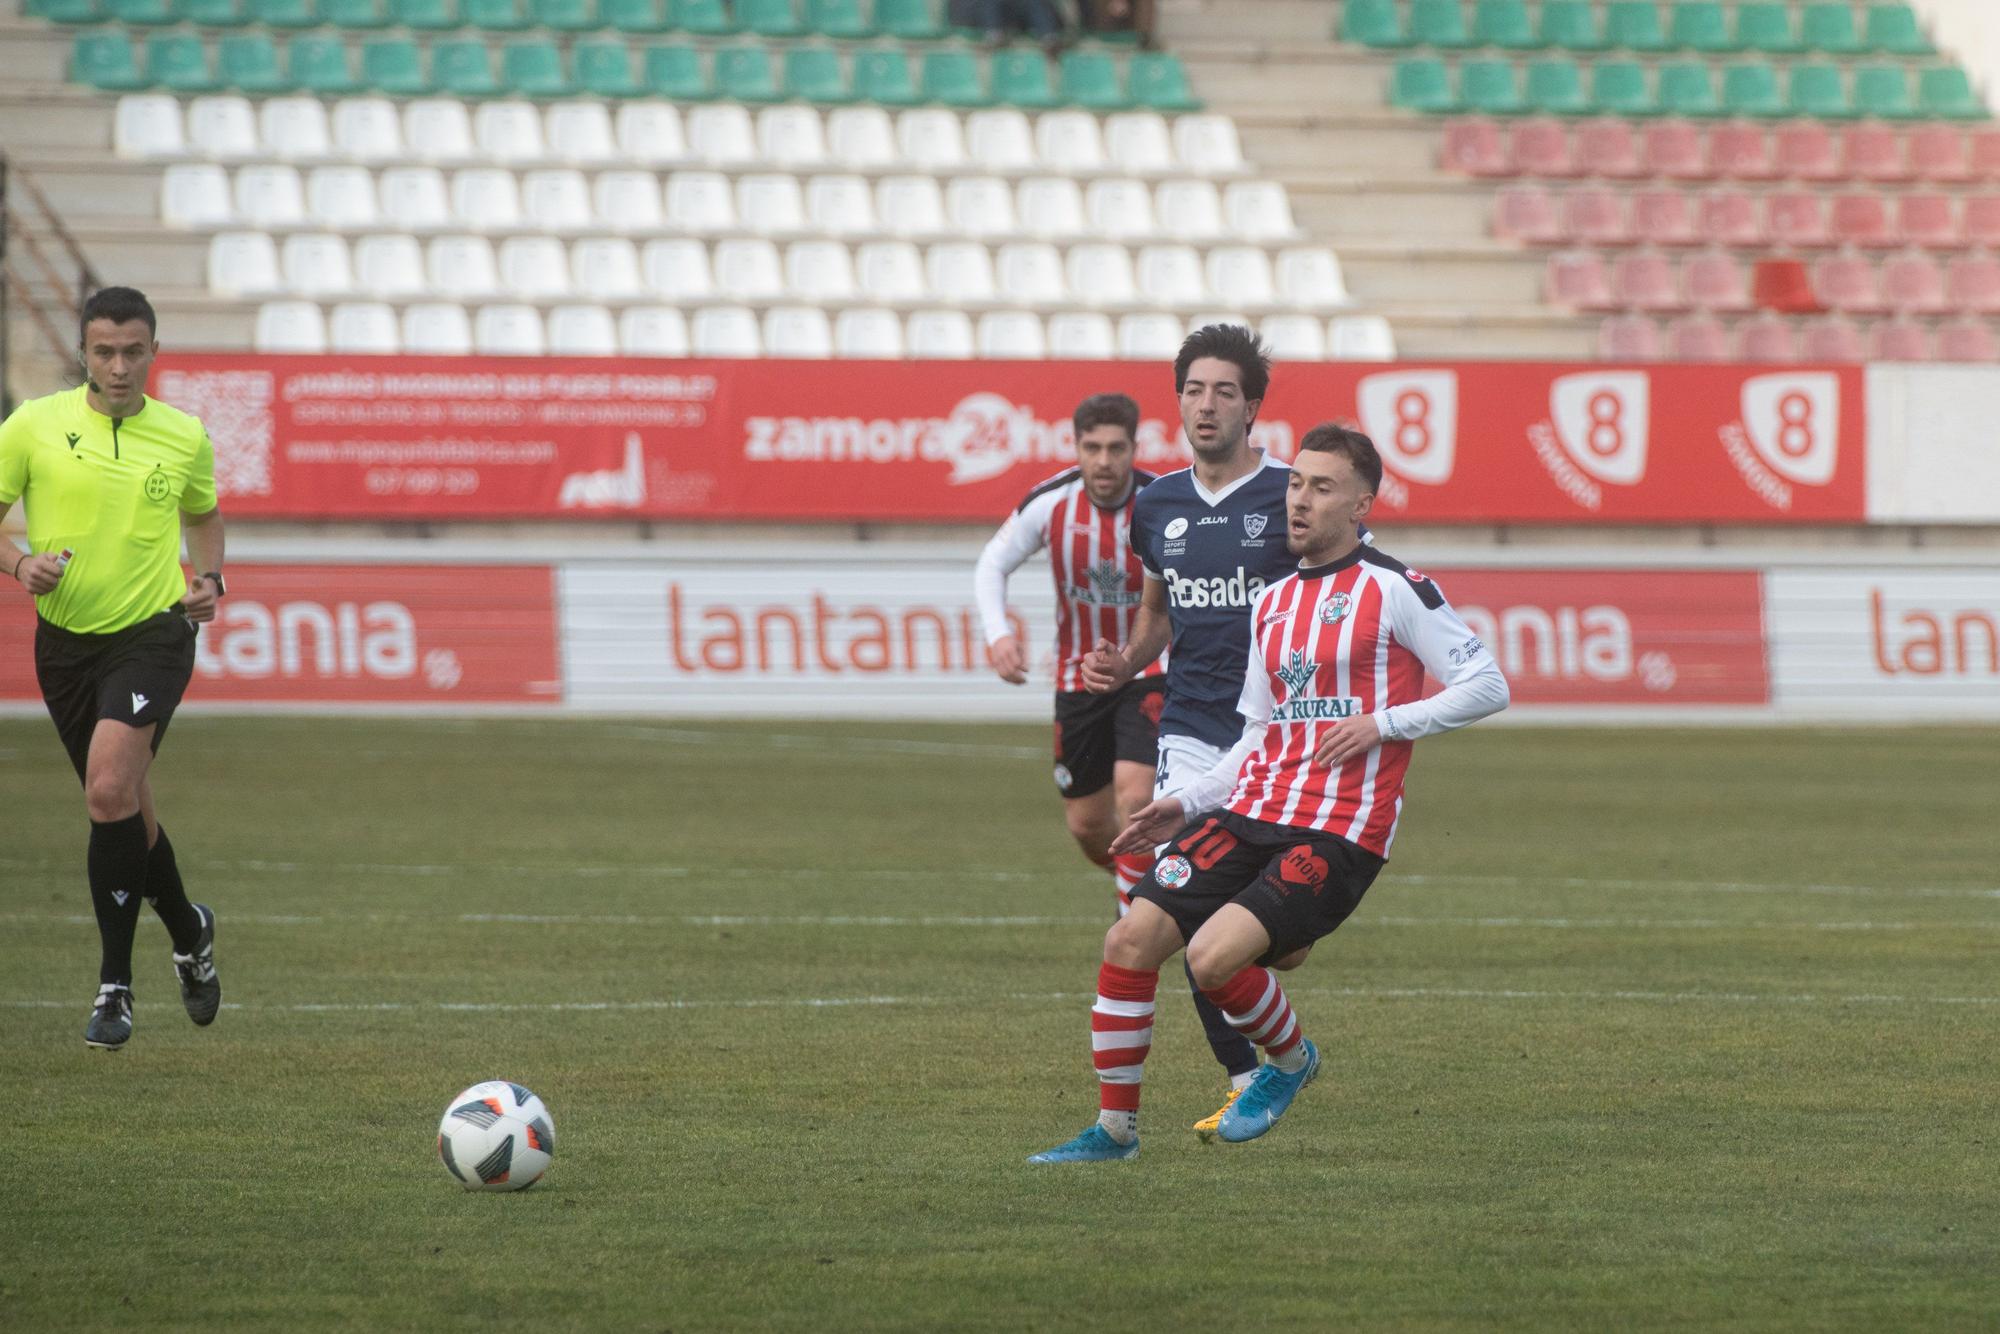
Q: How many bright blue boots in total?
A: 2